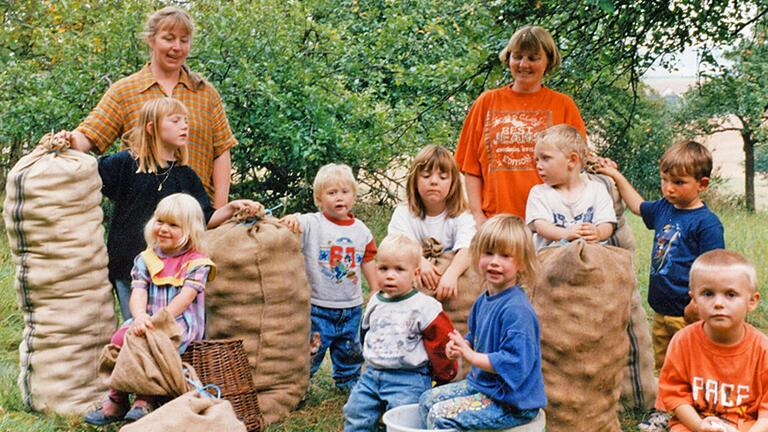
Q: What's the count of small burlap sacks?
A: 2